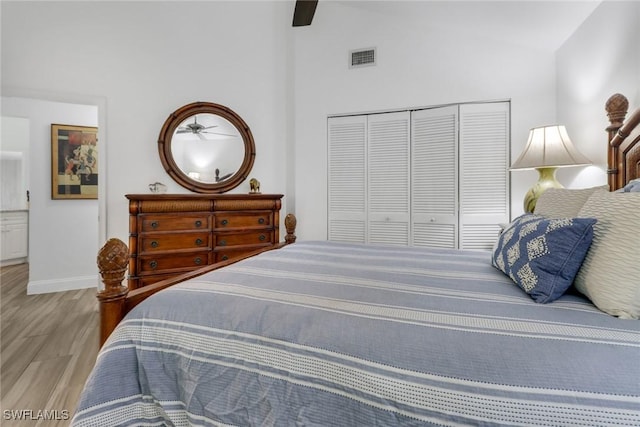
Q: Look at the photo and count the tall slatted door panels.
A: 4